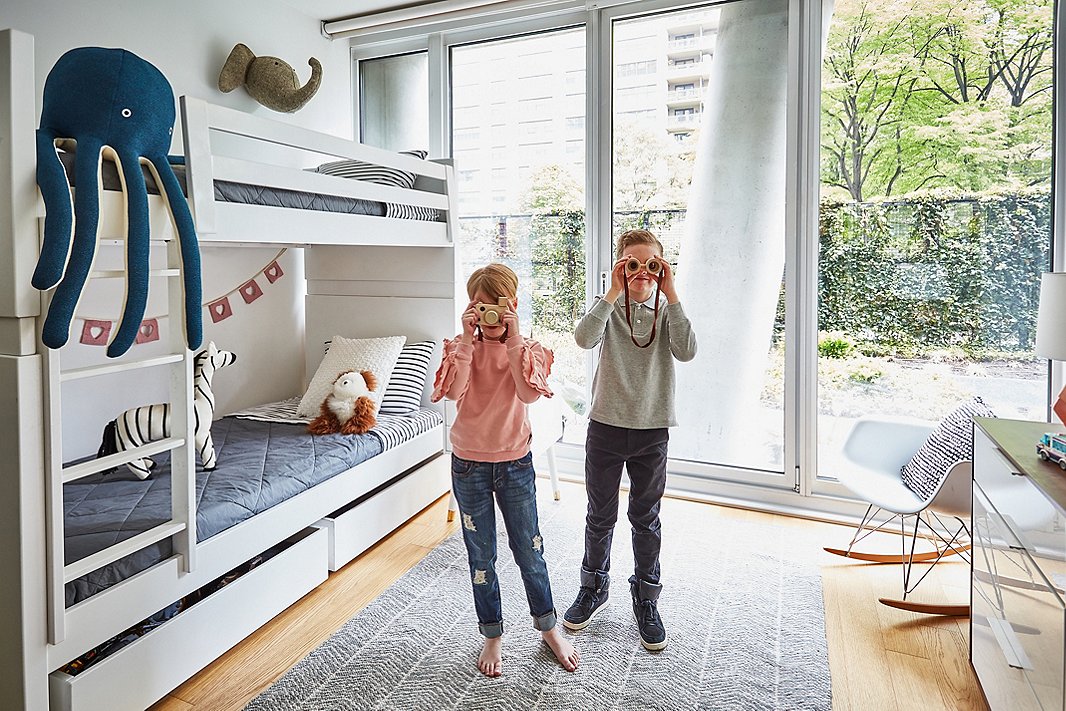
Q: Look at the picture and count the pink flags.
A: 5